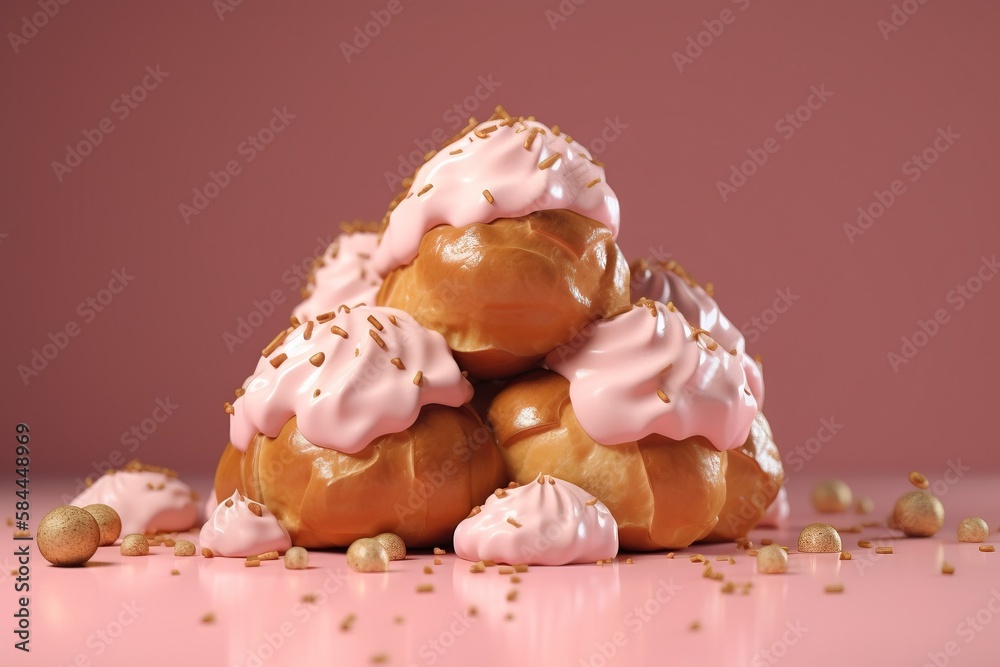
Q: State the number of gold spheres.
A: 13